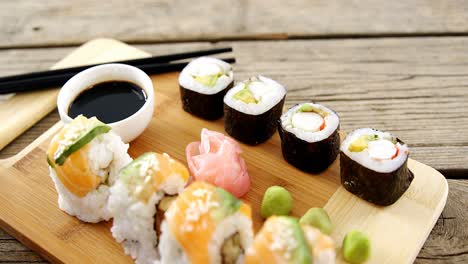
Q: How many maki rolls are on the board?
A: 4